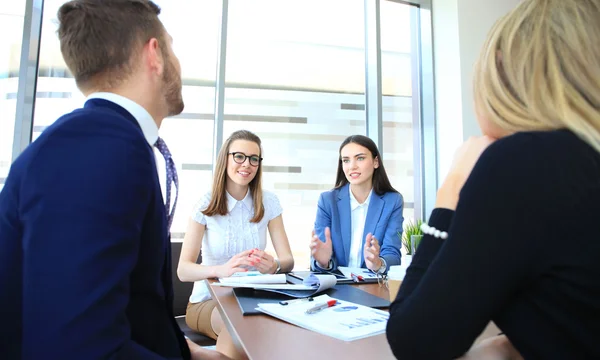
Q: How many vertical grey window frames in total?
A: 4